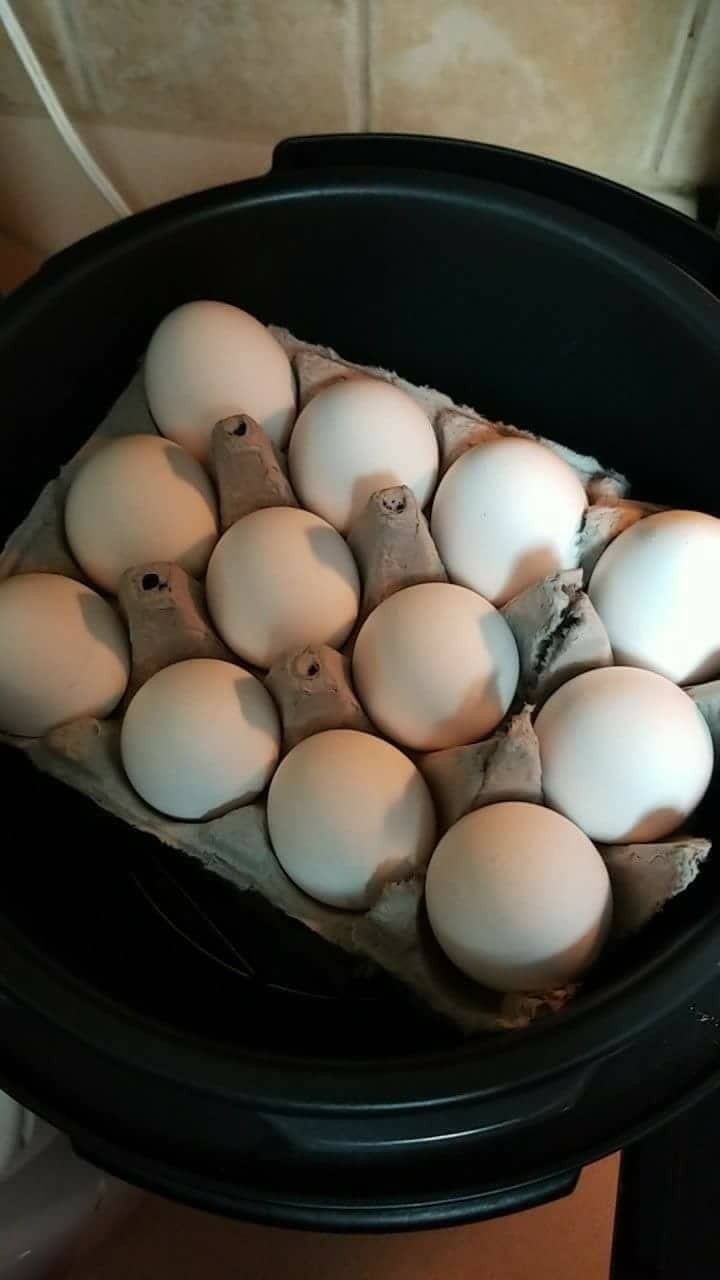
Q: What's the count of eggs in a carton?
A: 12